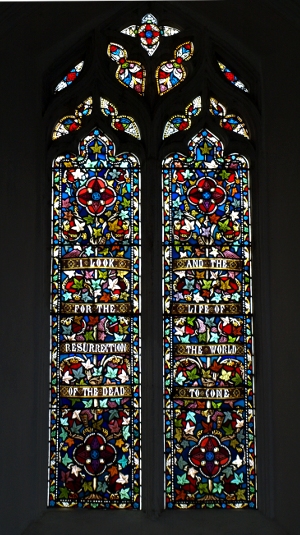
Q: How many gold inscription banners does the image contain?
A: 8